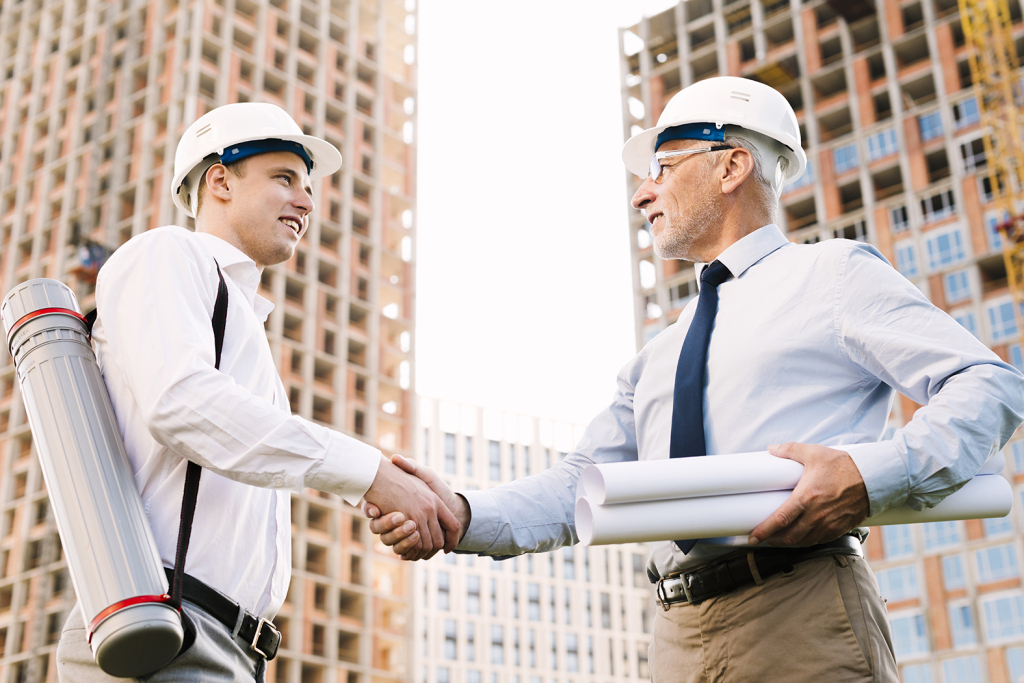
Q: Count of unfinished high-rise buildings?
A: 2